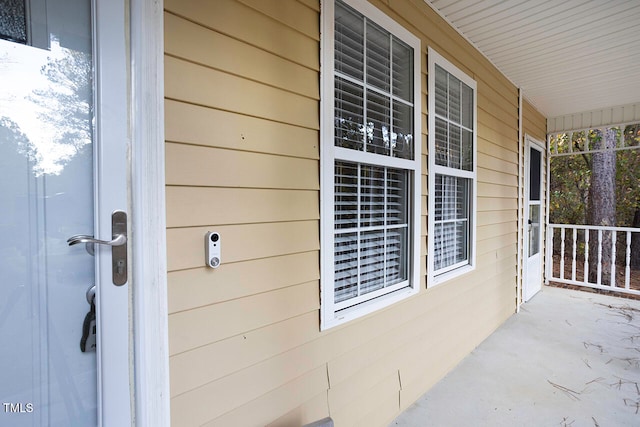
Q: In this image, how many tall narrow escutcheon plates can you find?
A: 1